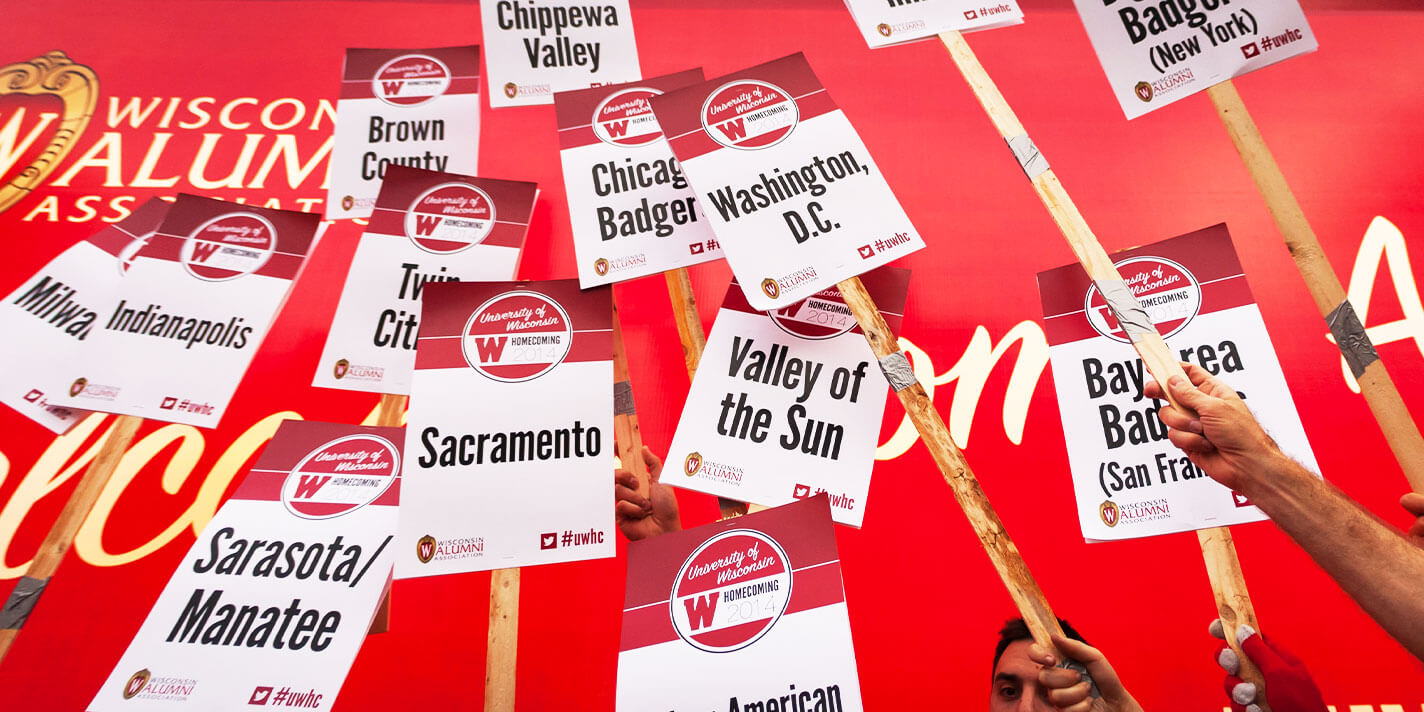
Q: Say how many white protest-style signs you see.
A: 14